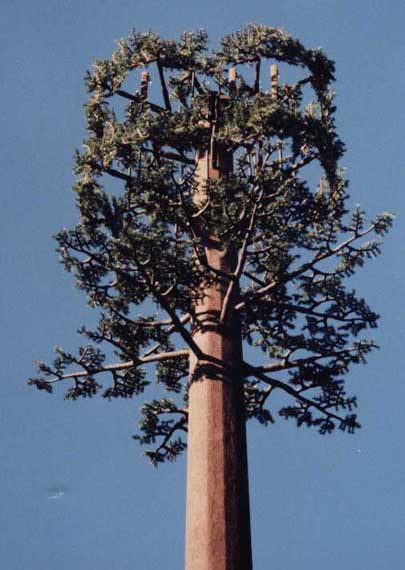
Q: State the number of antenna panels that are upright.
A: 3